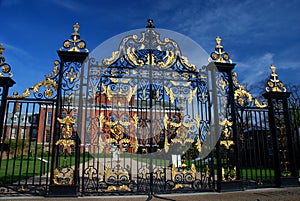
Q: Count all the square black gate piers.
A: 4